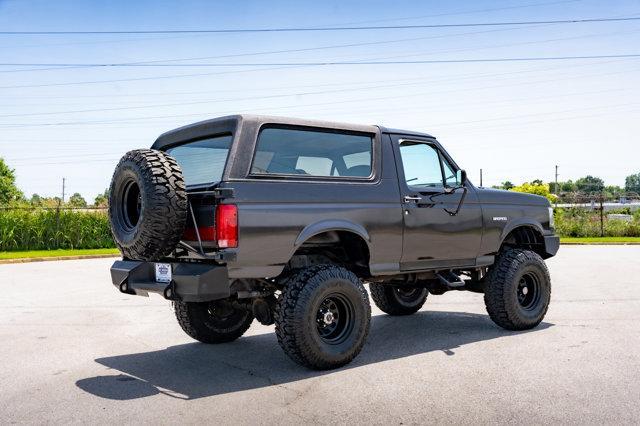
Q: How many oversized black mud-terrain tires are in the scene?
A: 5